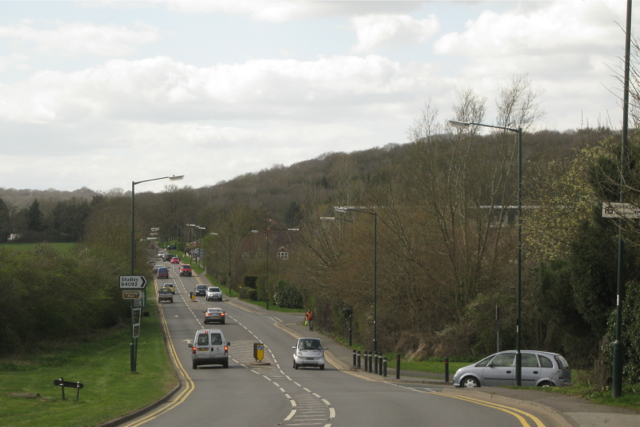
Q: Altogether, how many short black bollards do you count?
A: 9